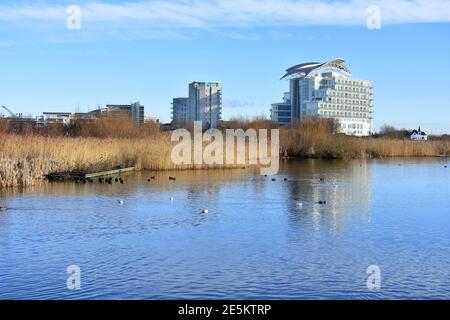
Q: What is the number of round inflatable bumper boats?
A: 0